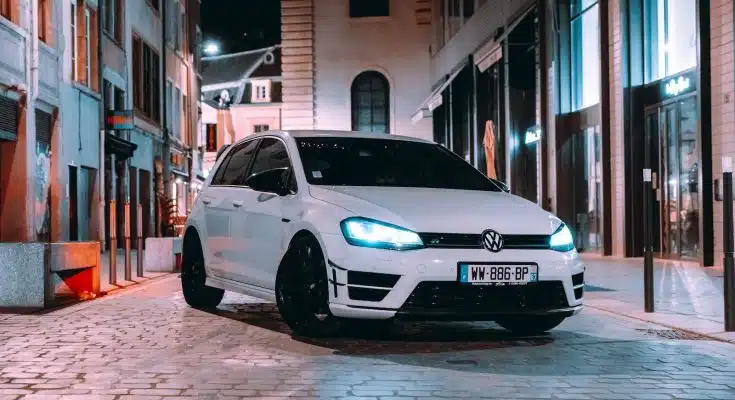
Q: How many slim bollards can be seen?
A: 5